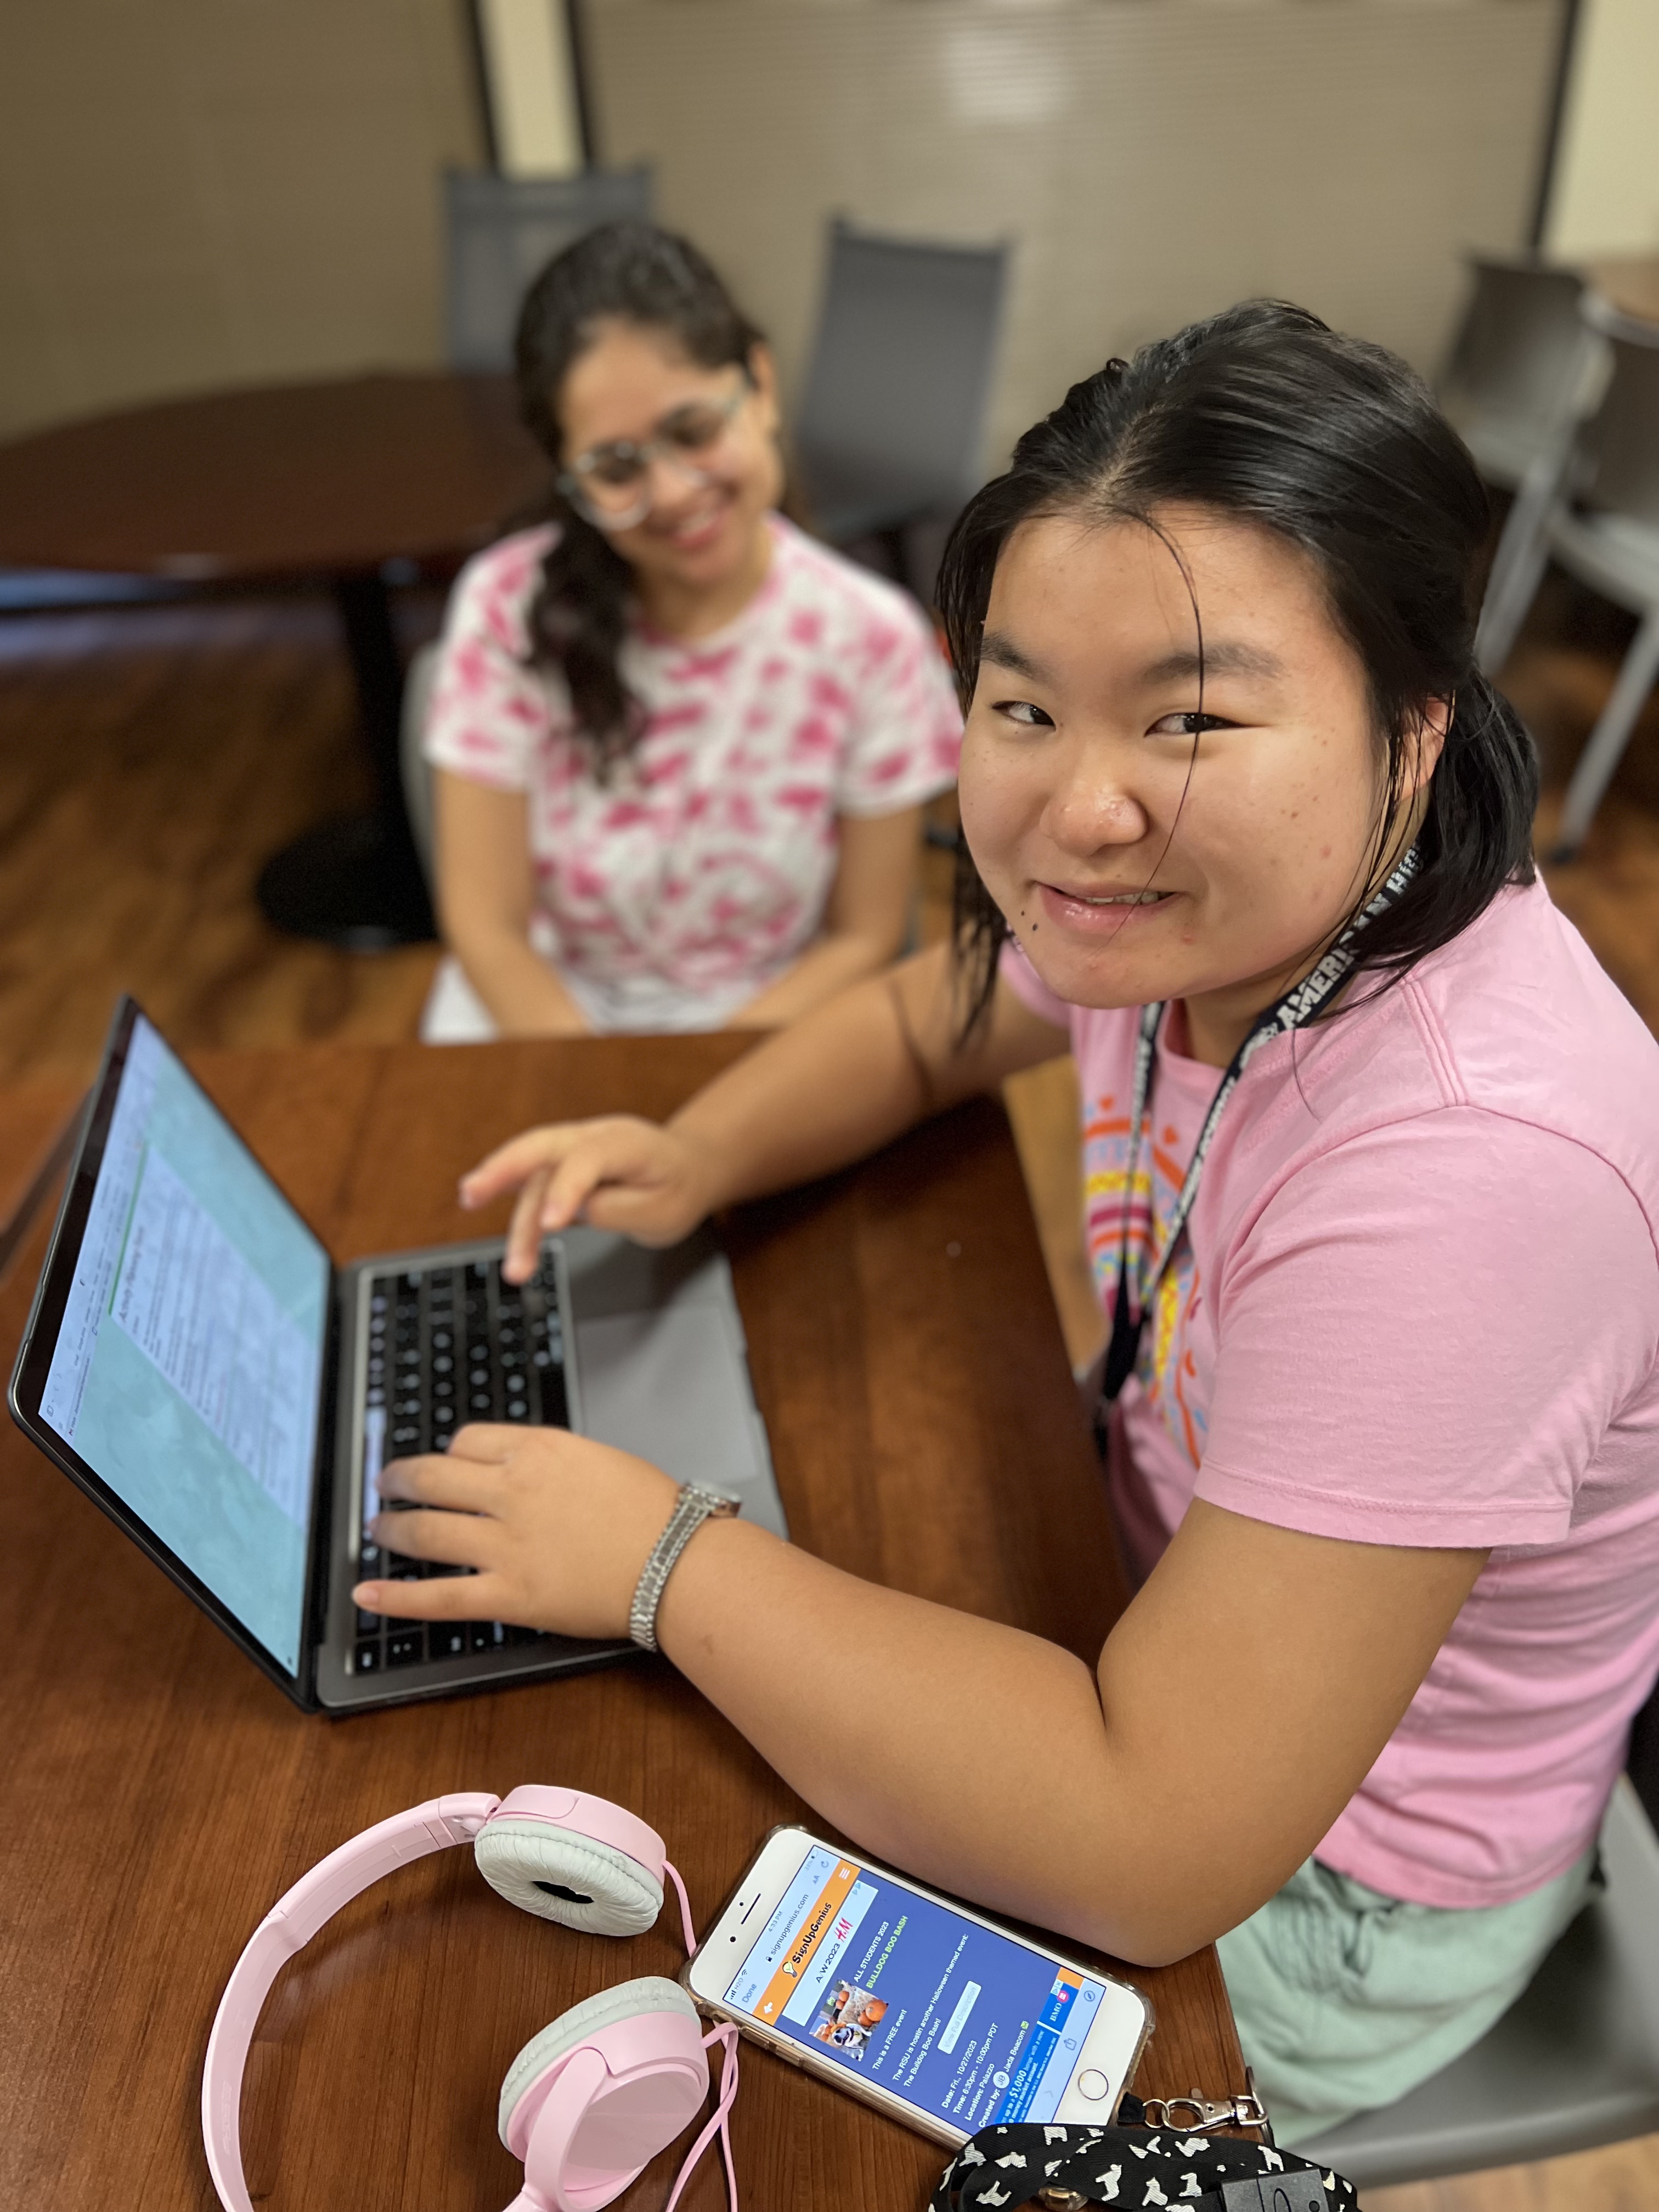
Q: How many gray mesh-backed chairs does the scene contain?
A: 2